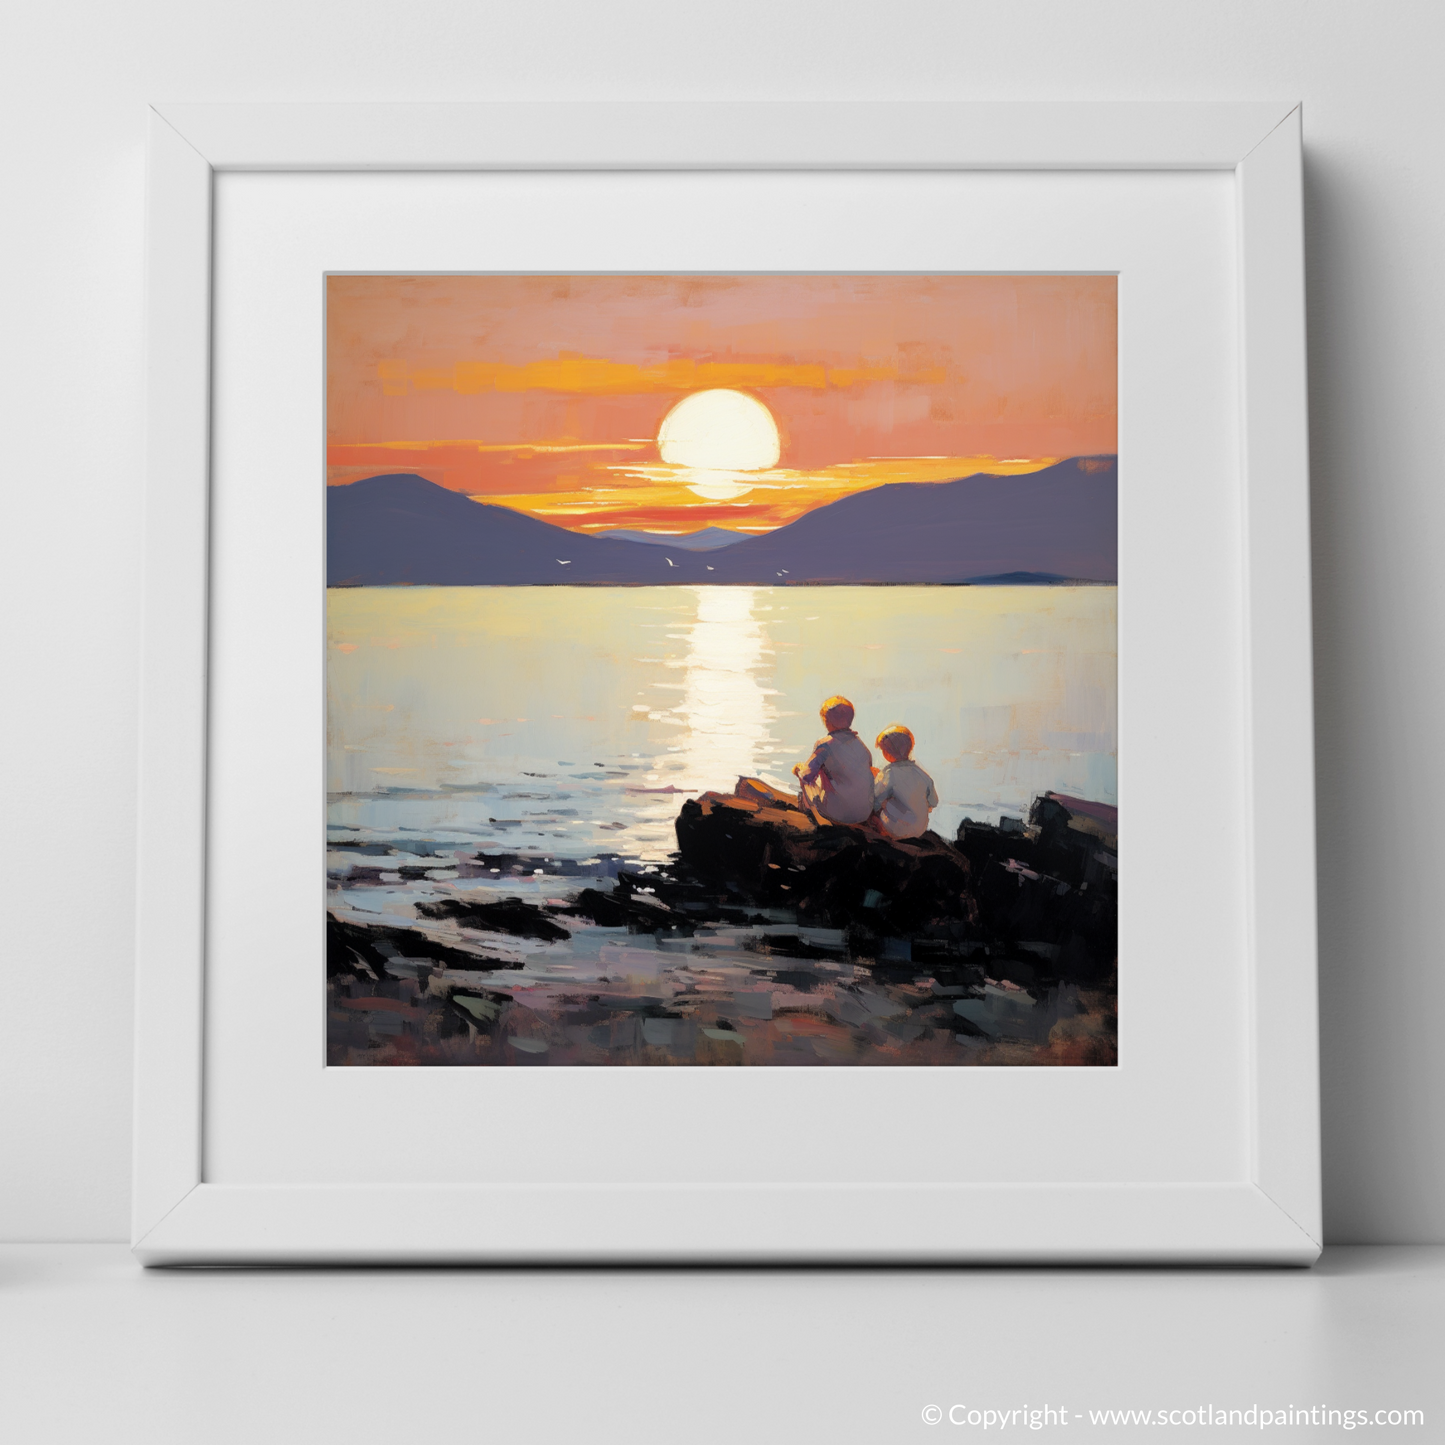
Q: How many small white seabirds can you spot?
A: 5